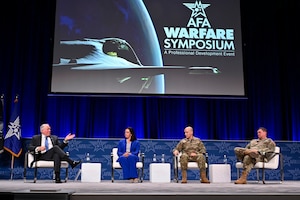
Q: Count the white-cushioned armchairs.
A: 4